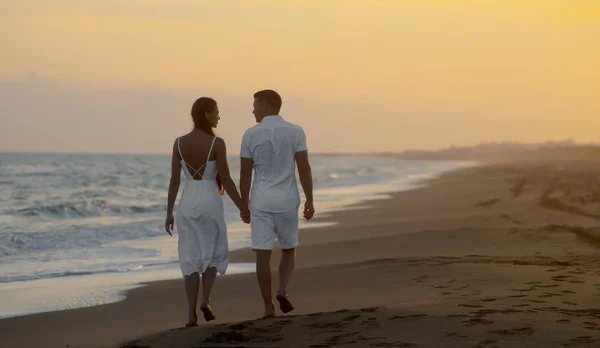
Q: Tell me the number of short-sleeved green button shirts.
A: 0